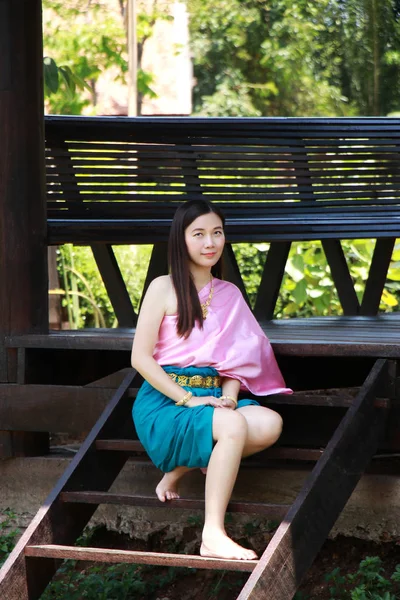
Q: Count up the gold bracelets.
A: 2